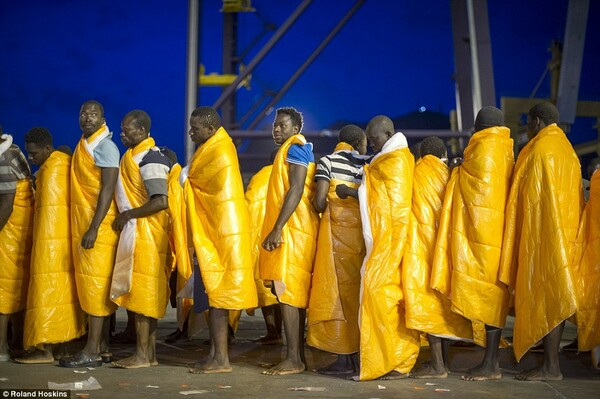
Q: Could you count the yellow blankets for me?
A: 14